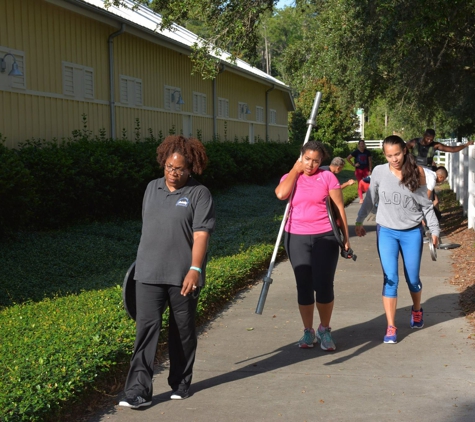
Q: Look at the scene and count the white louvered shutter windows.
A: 9